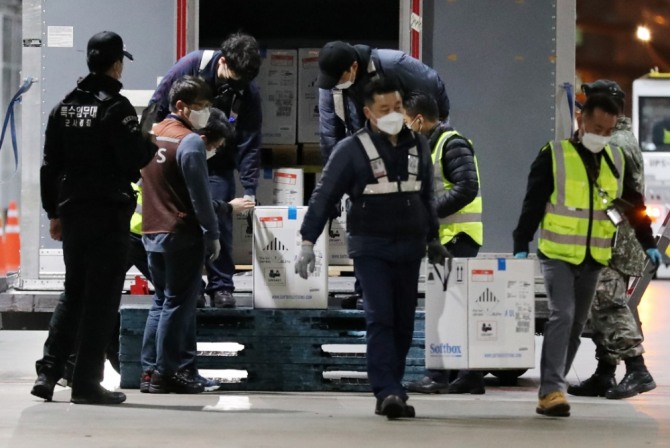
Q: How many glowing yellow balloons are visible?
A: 0